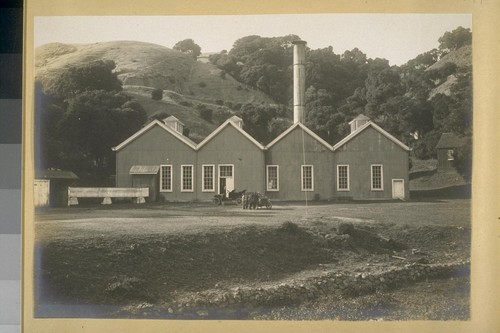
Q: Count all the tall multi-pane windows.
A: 7